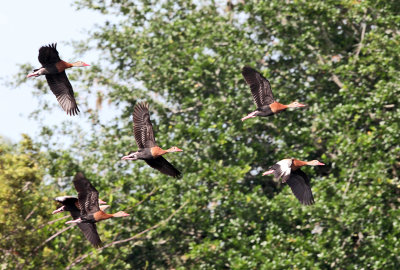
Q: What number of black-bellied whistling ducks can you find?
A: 6